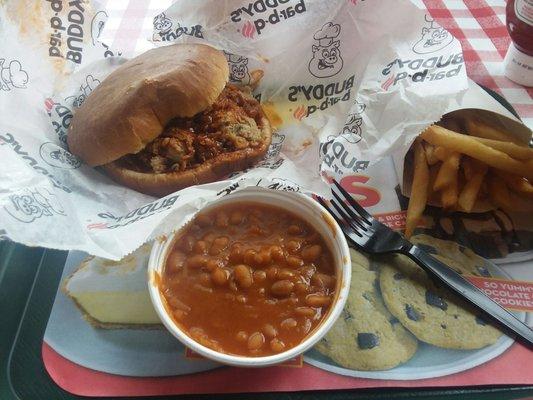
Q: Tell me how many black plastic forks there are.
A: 1